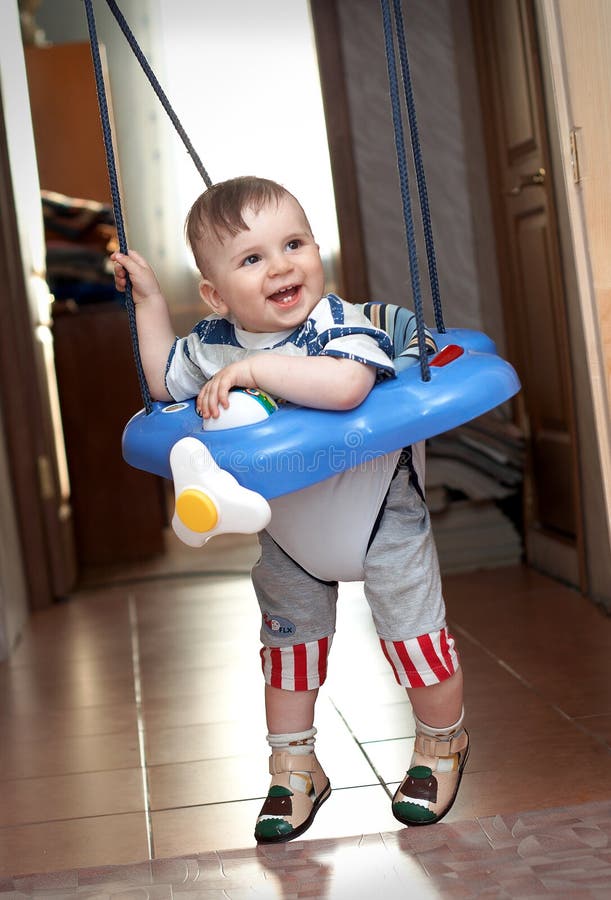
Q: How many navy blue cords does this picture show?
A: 4